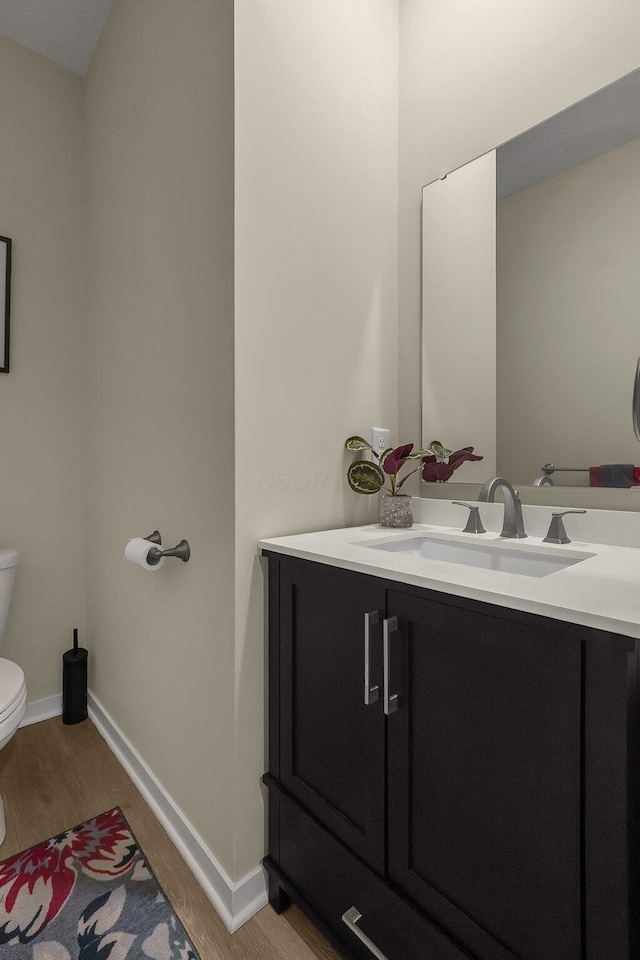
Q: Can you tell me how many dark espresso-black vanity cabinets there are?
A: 1